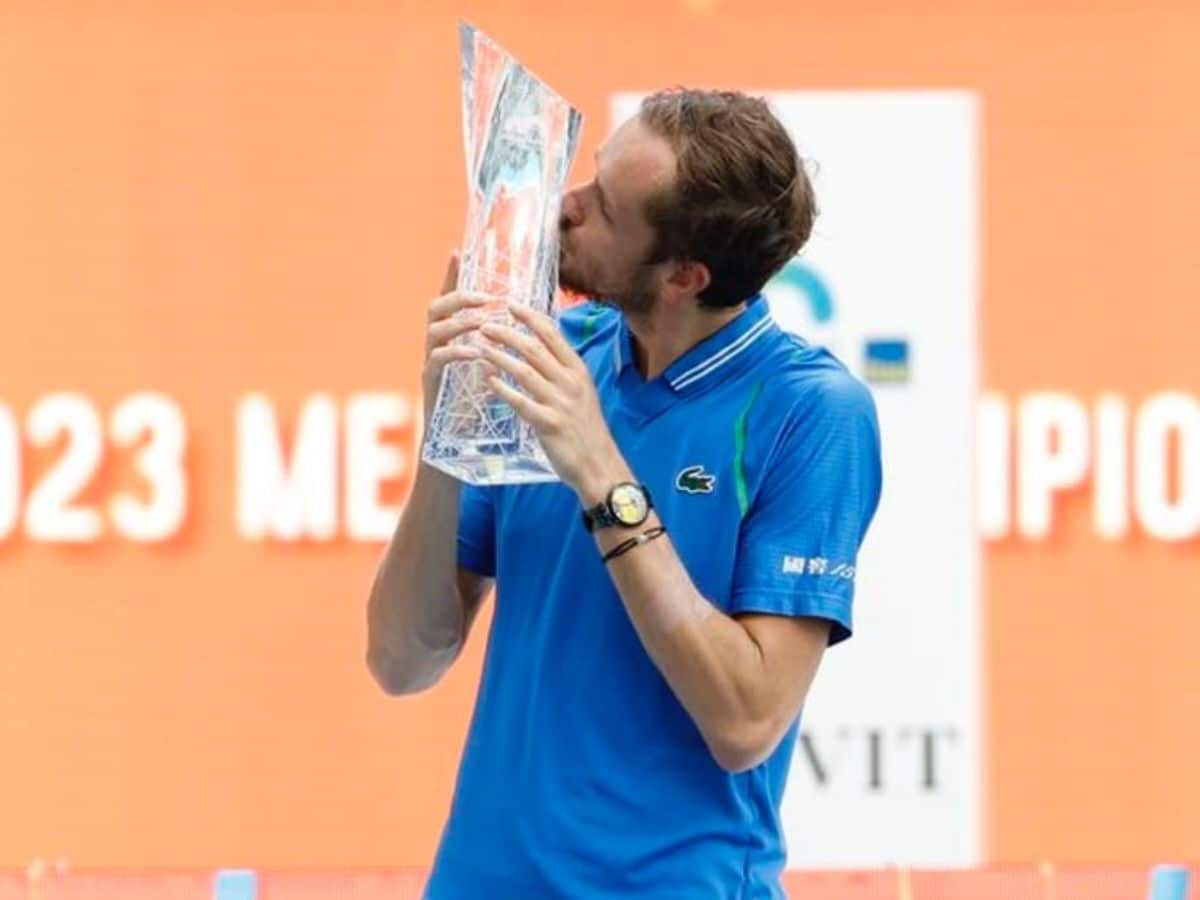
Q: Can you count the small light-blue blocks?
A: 2